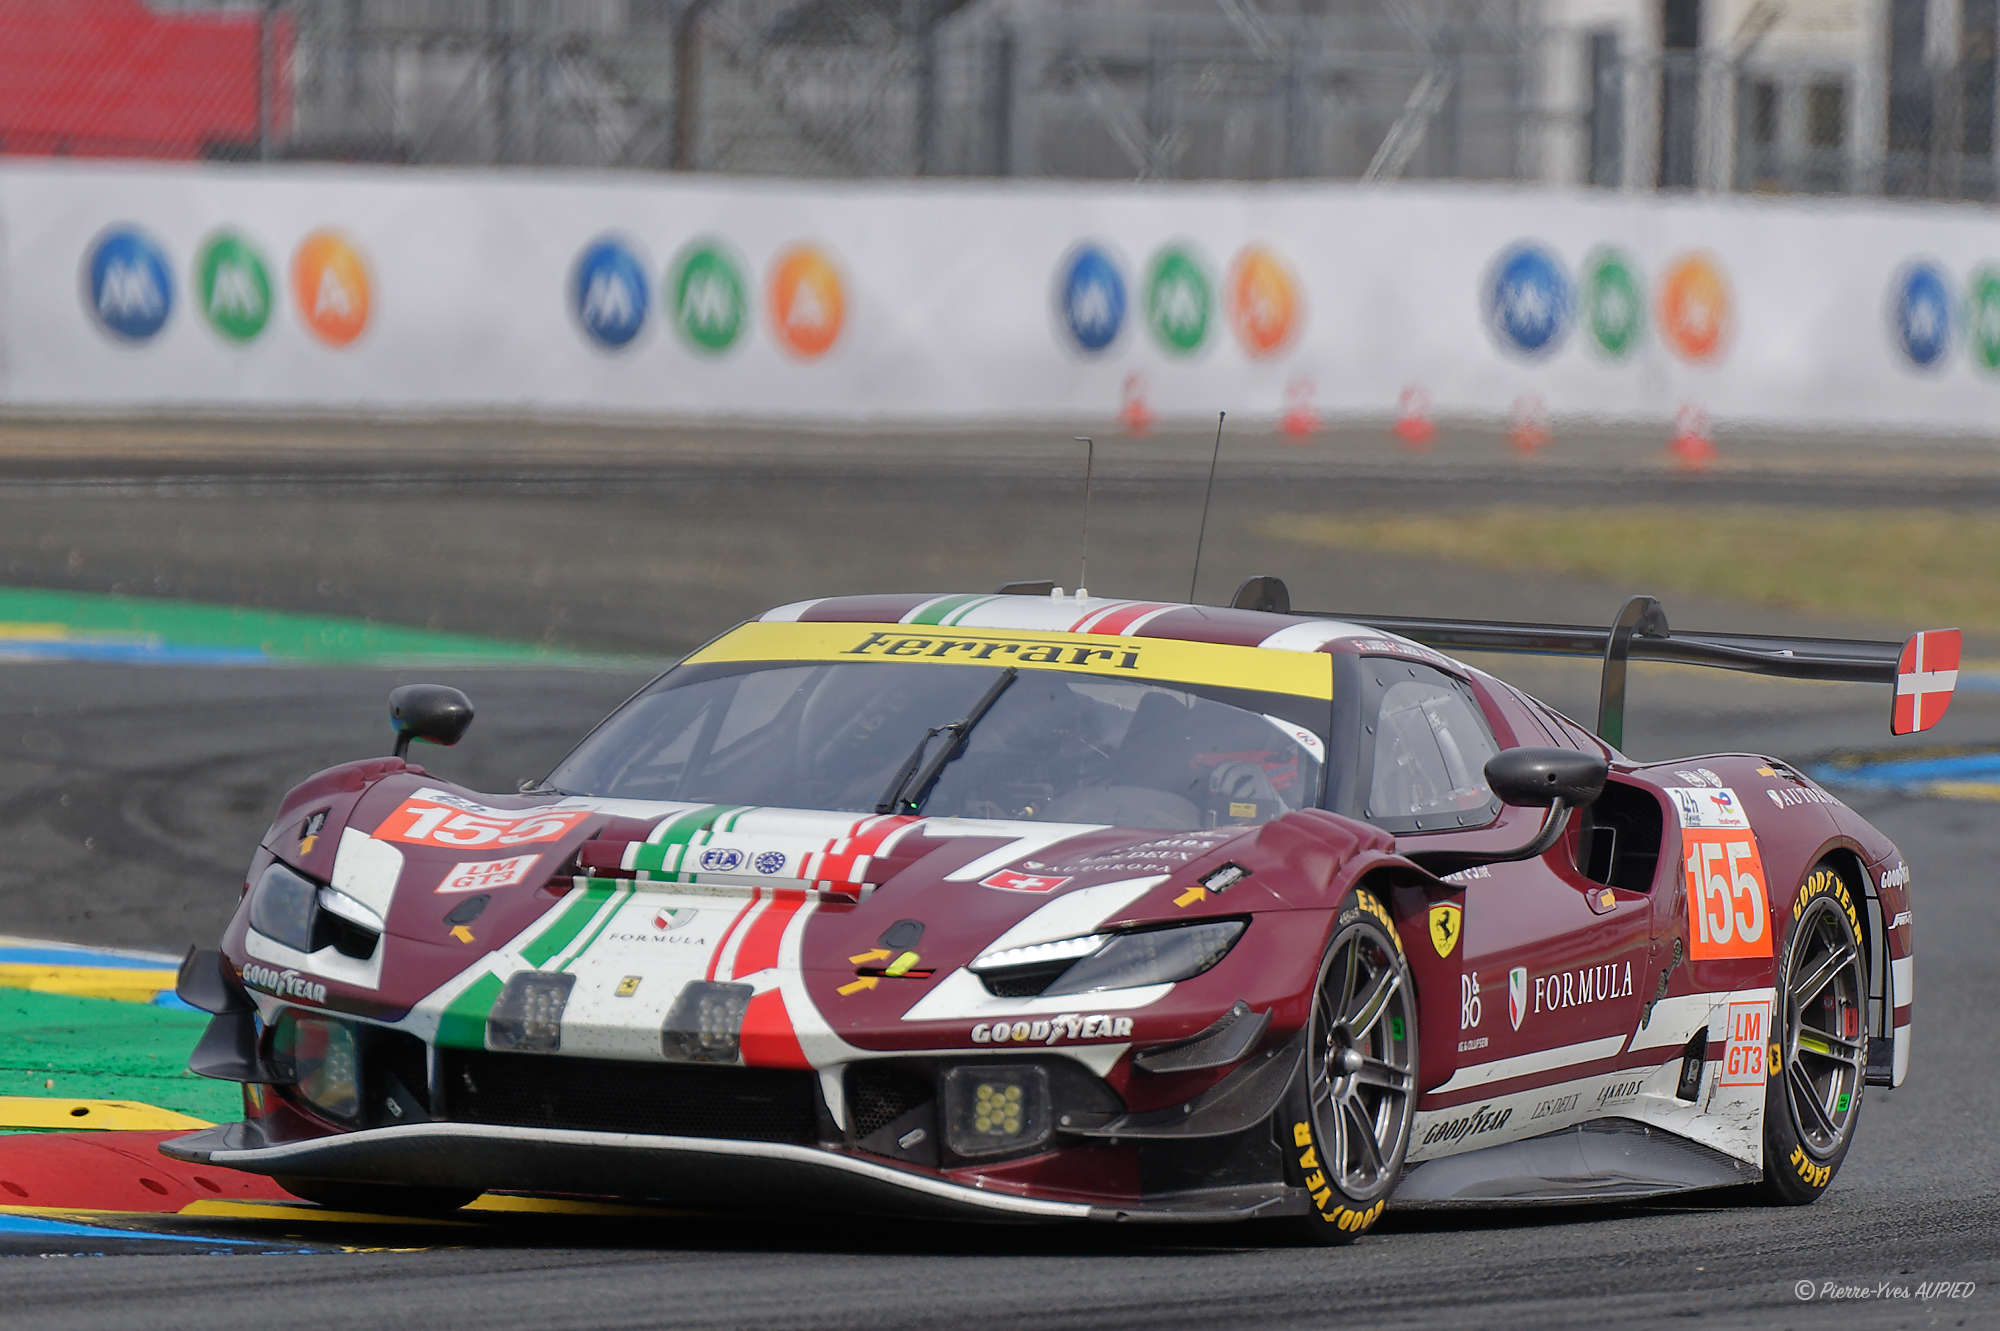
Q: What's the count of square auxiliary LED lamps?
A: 4